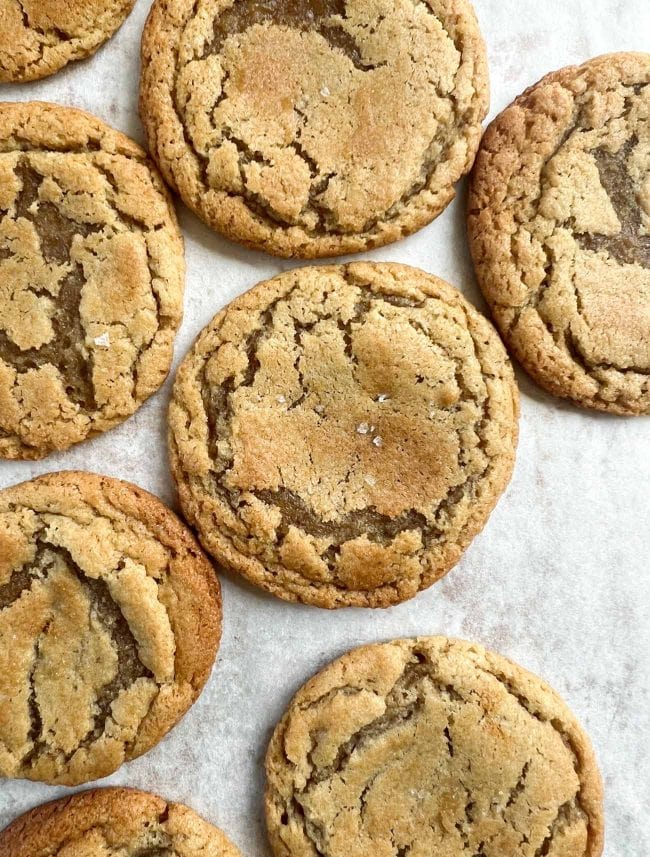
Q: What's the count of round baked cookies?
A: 8